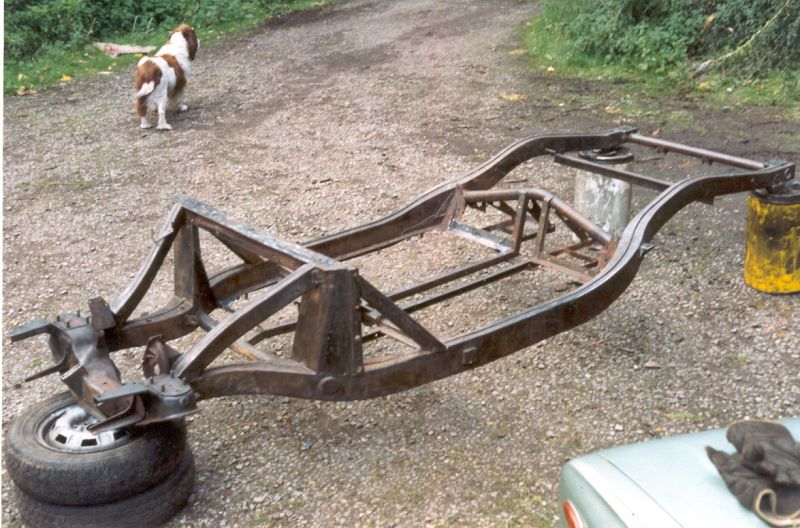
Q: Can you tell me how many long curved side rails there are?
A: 2